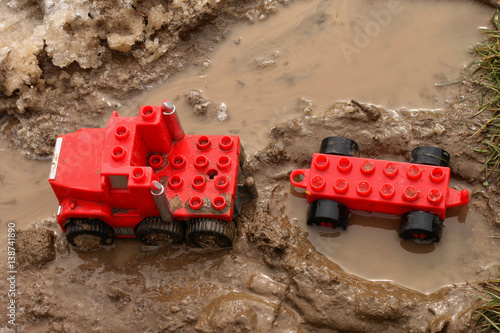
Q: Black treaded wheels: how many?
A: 3